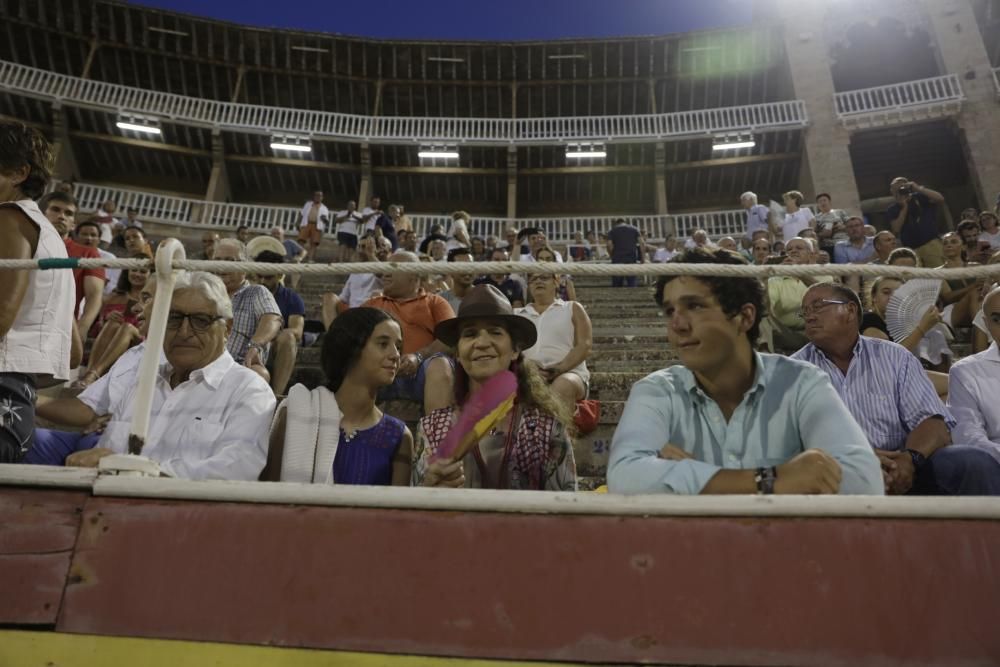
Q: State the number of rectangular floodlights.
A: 5